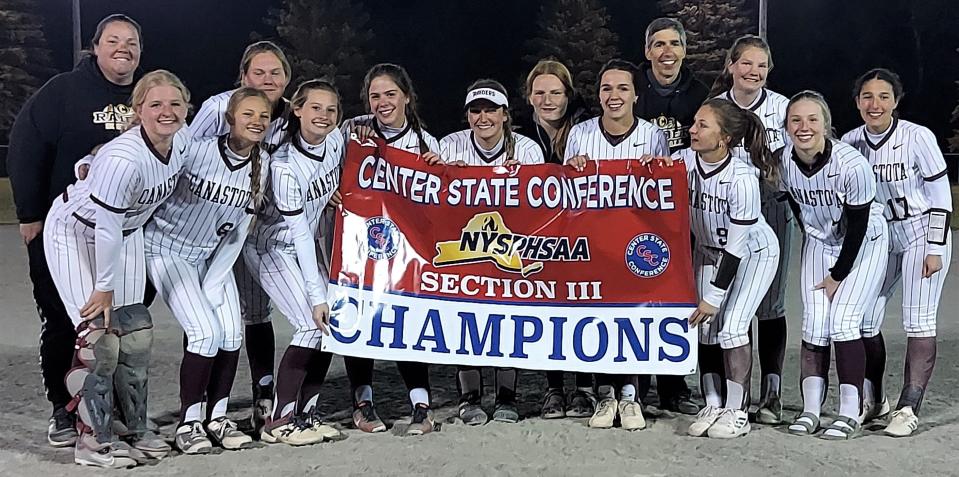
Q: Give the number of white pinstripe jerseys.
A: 11